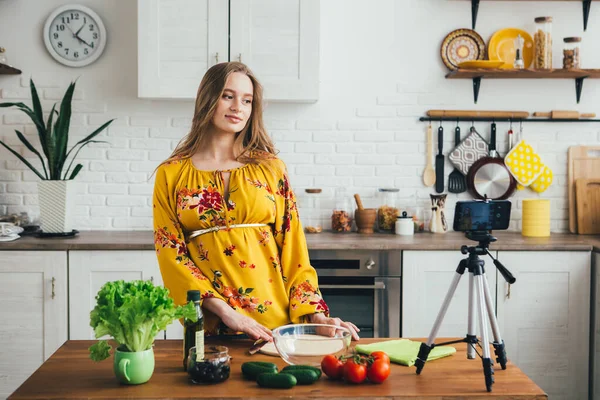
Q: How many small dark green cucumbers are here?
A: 5